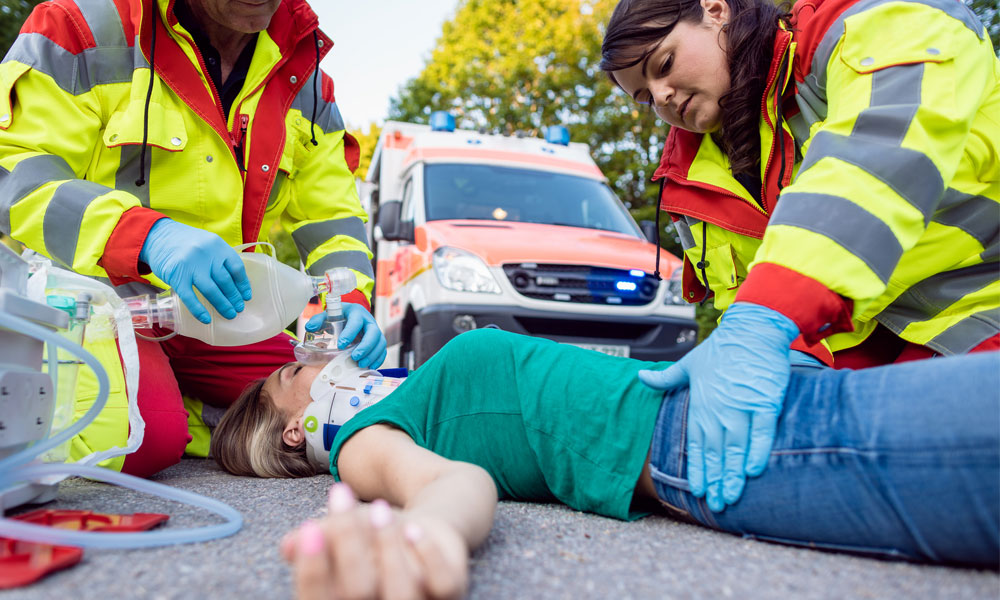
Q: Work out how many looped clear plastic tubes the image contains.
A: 2